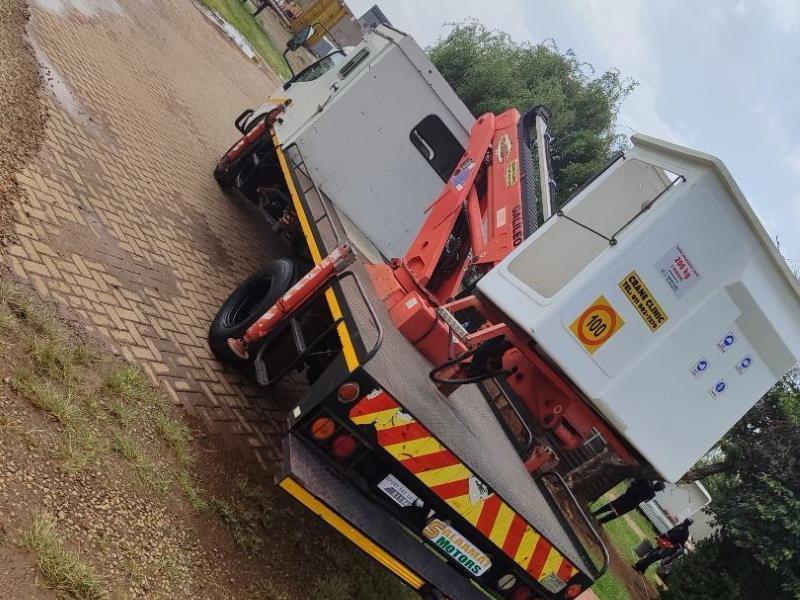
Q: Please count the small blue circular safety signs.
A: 4